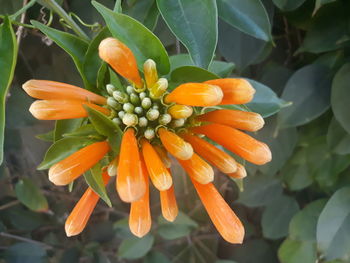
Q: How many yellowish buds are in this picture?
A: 3